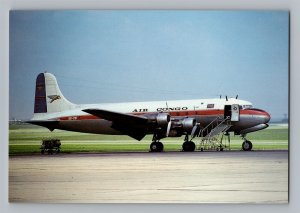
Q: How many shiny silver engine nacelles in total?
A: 2